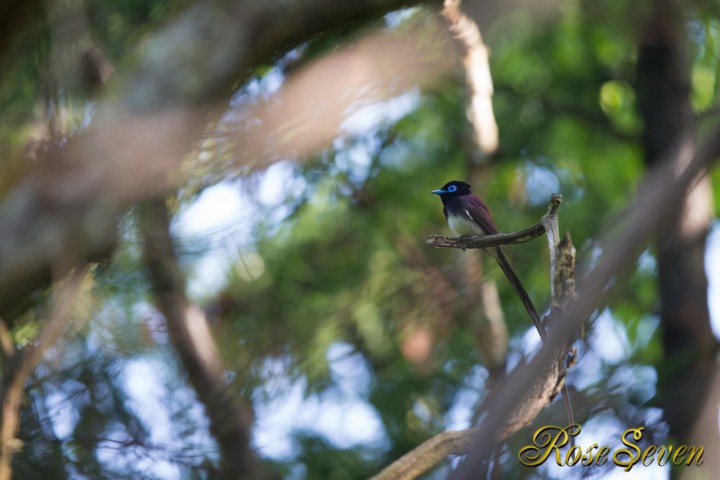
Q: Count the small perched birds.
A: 1